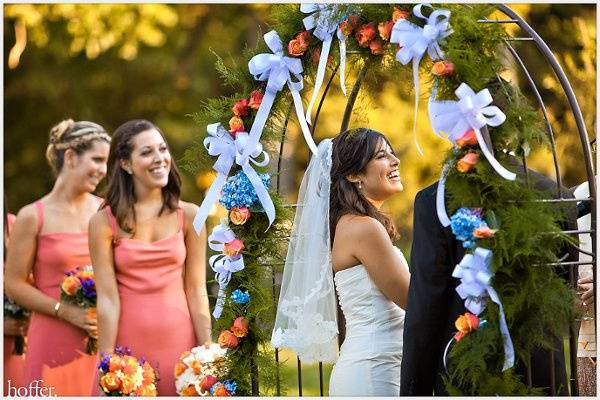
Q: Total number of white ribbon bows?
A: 7